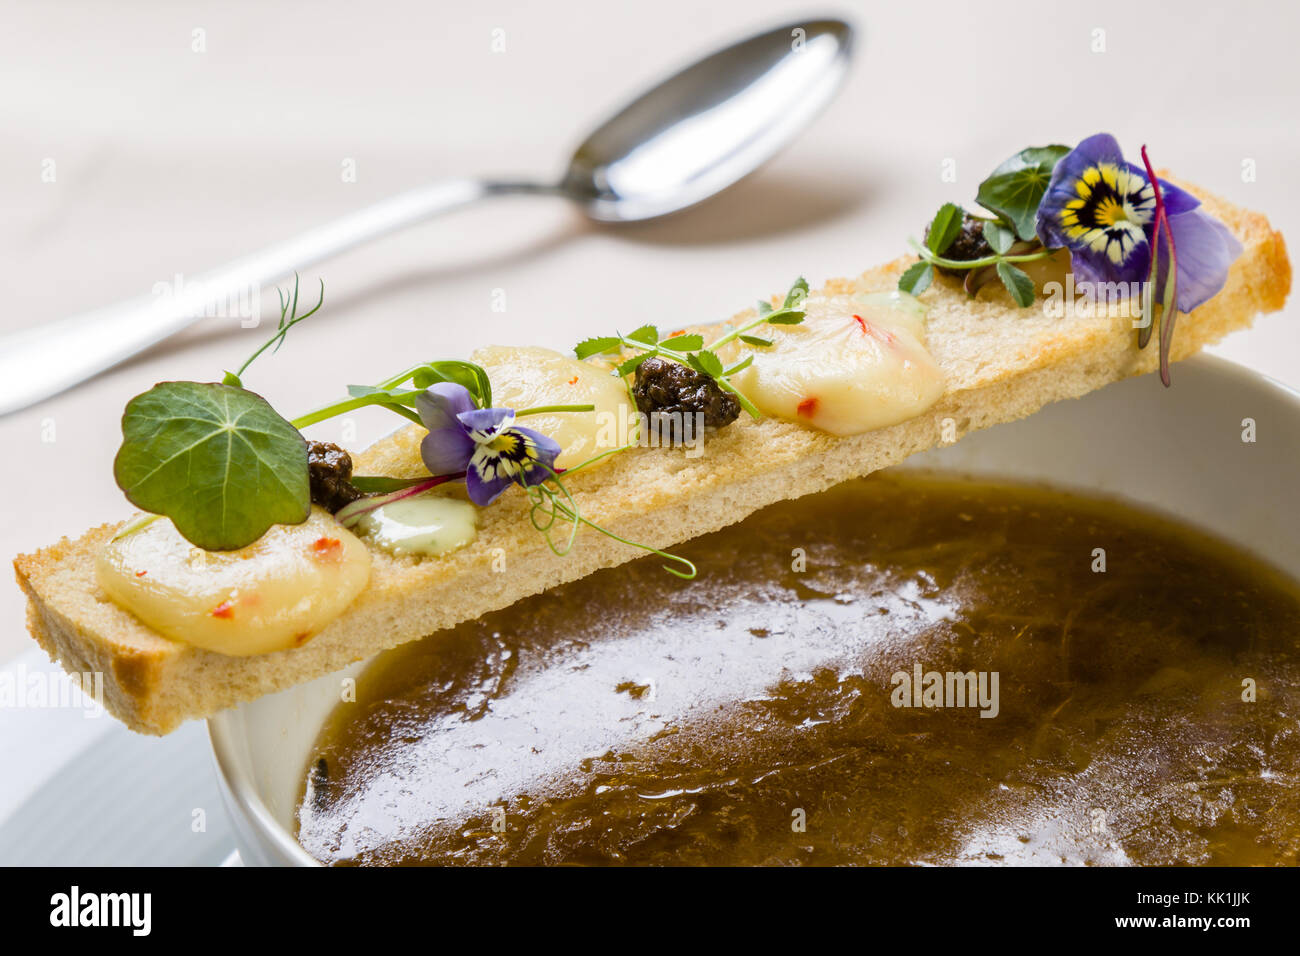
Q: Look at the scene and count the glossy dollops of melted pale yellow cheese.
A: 3